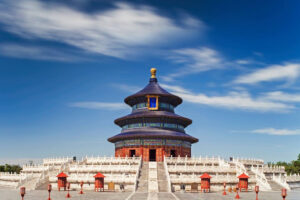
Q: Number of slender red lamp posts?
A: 8